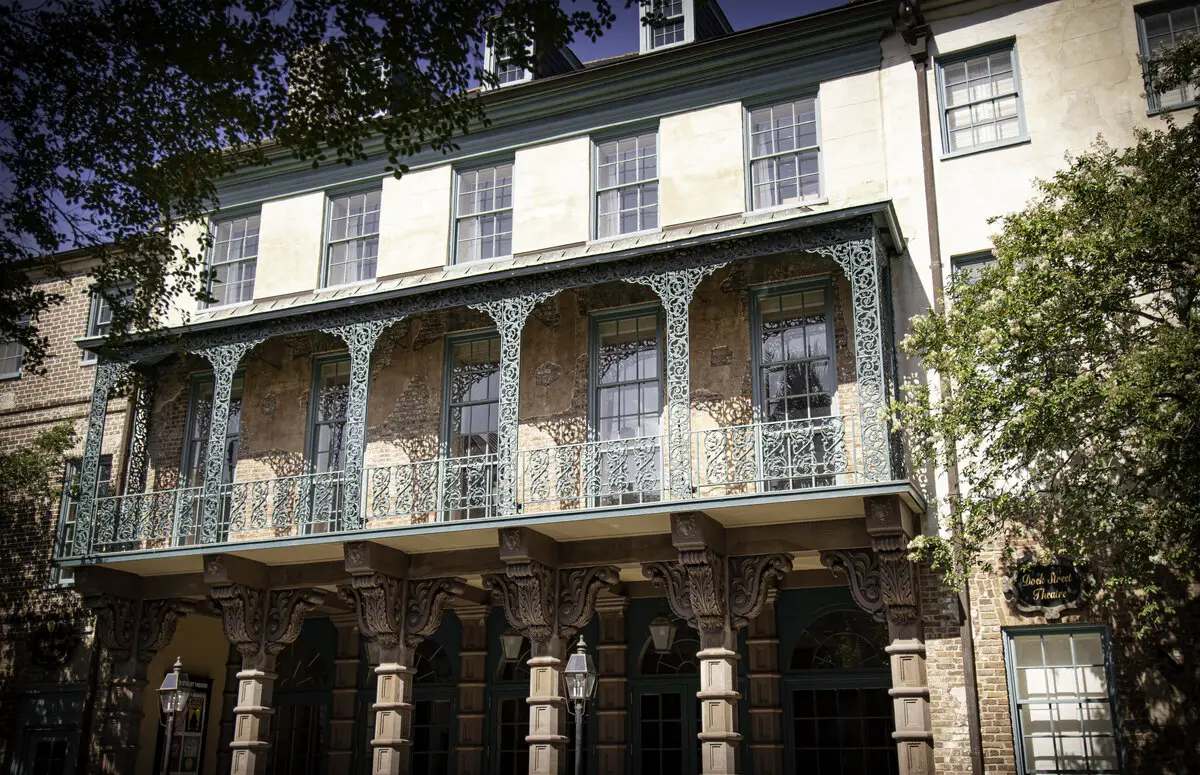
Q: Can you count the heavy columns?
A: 6